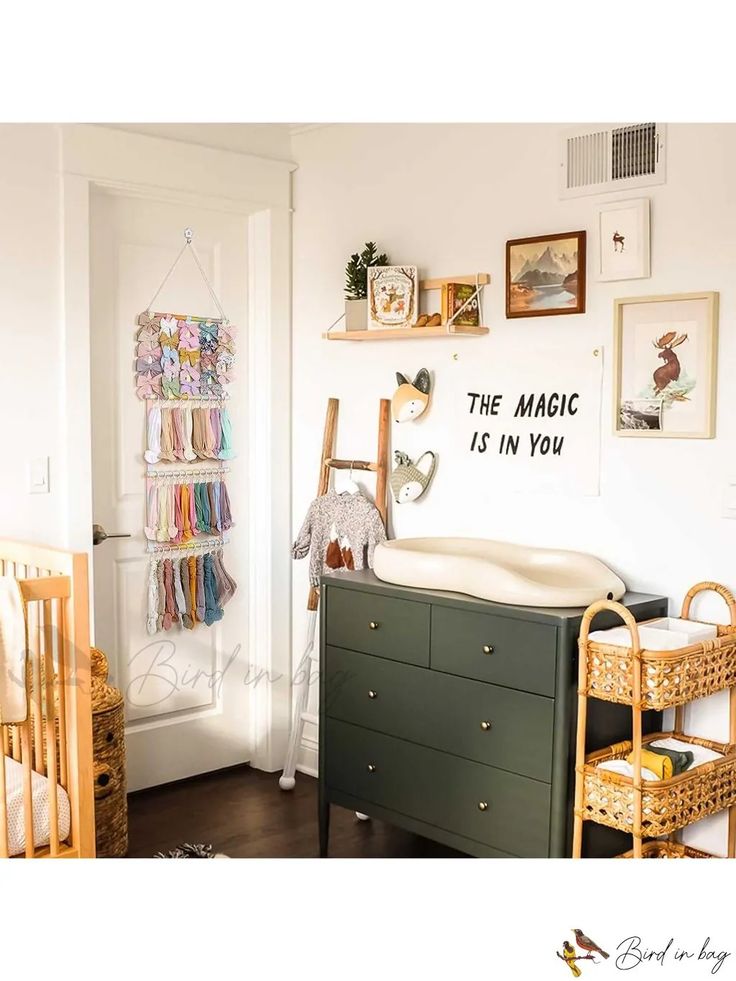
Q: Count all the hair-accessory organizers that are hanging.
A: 1